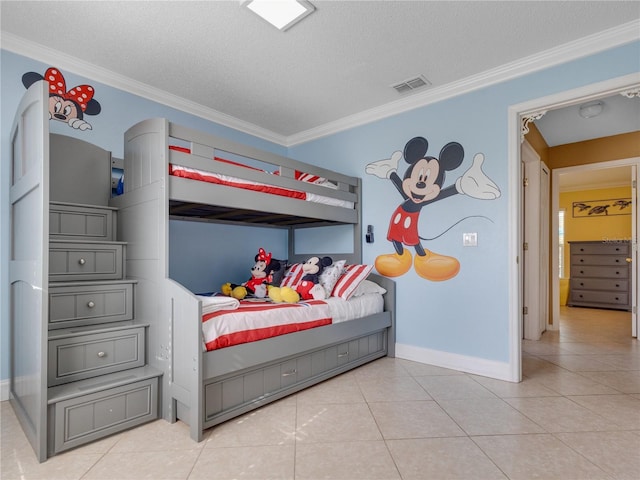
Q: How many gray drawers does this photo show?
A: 11